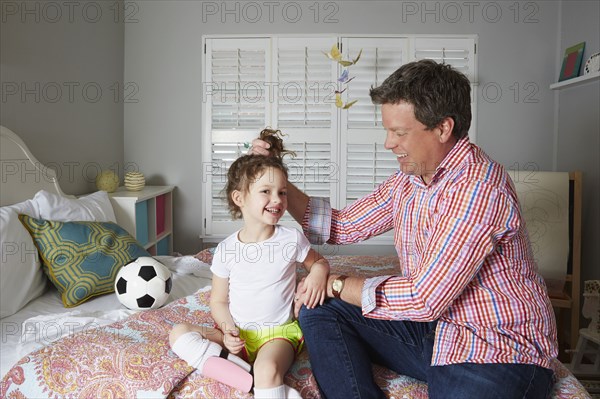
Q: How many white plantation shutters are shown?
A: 4